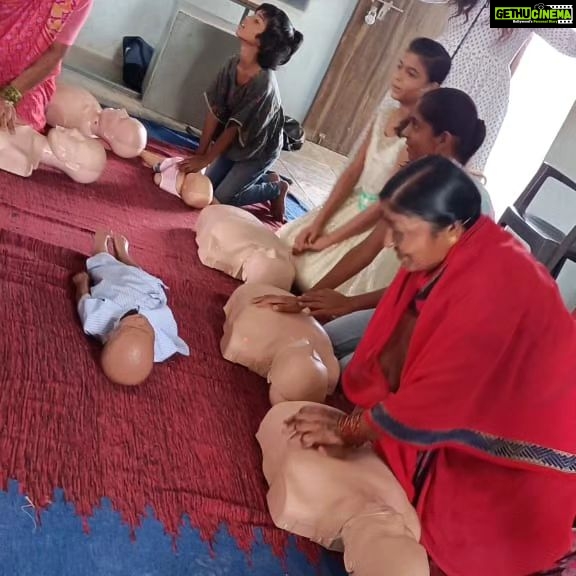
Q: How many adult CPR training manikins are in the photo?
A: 5